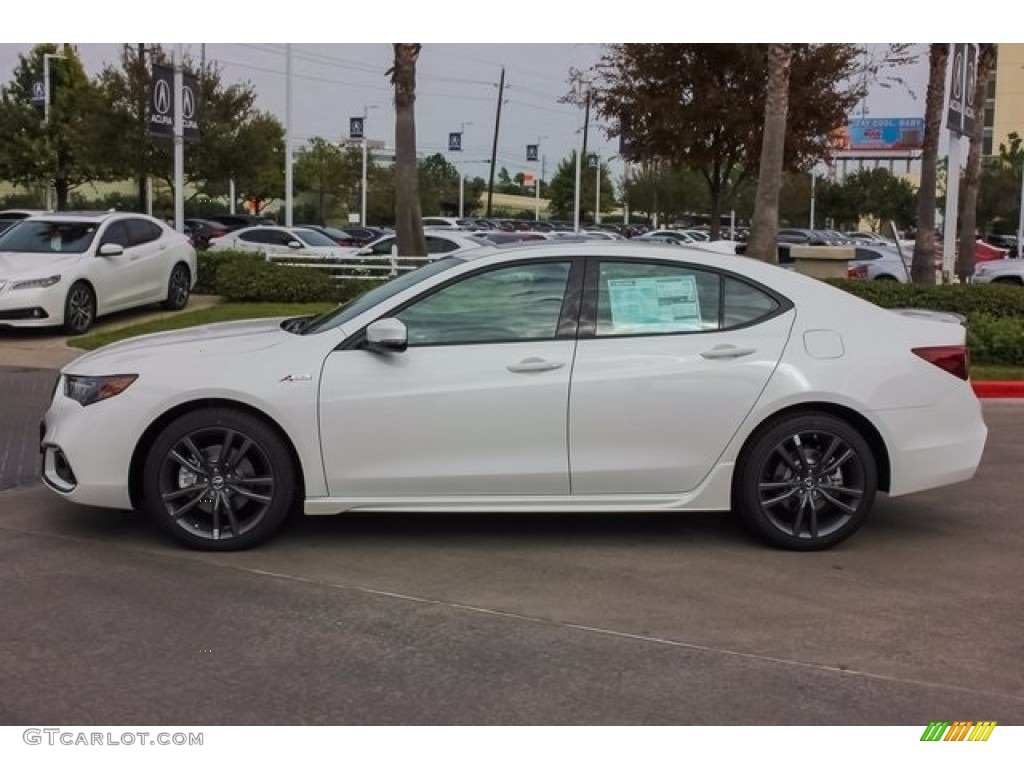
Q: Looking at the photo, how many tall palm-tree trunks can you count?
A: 4